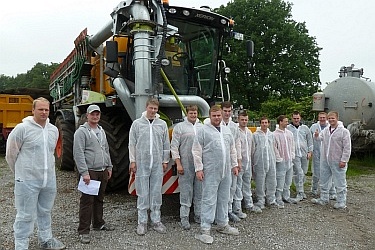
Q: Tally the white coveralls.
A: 11